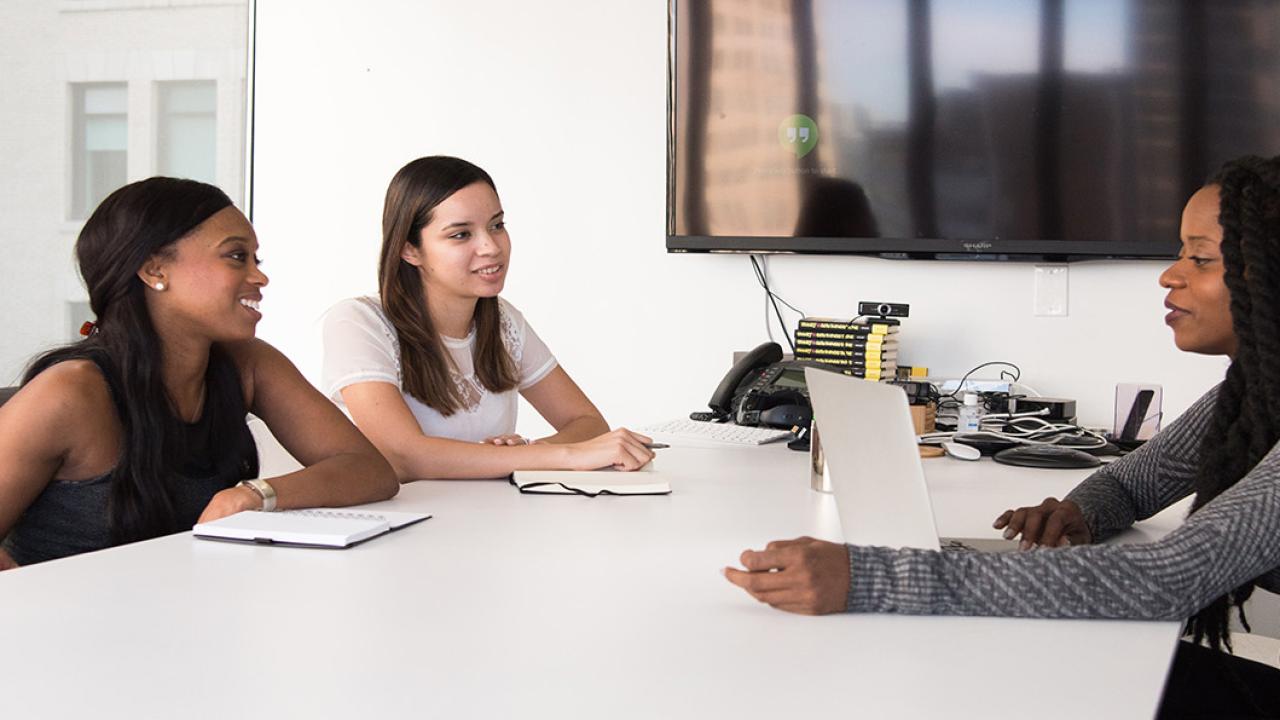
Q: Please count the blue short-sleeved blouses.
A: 0